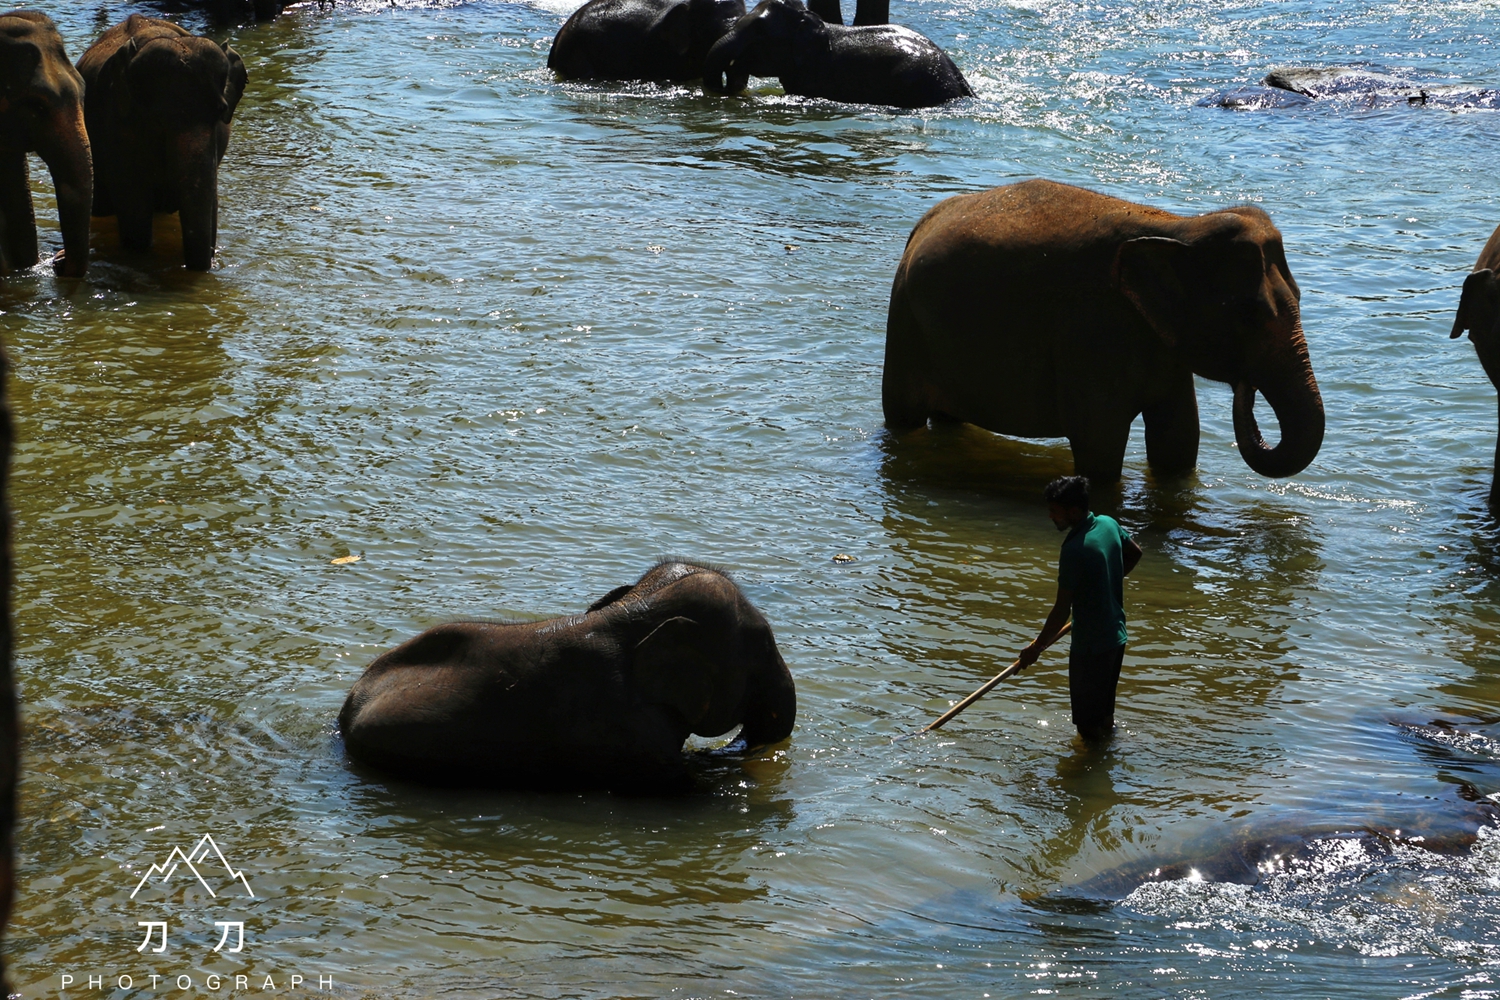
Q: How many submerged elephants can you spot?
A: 3